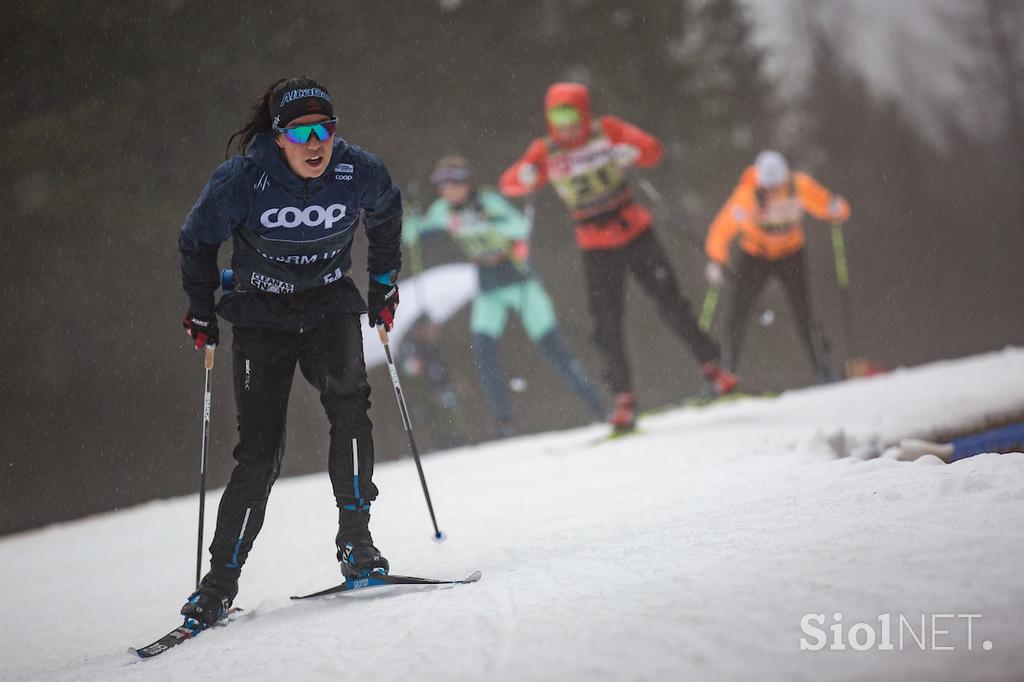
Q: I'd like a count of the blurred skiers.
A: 3